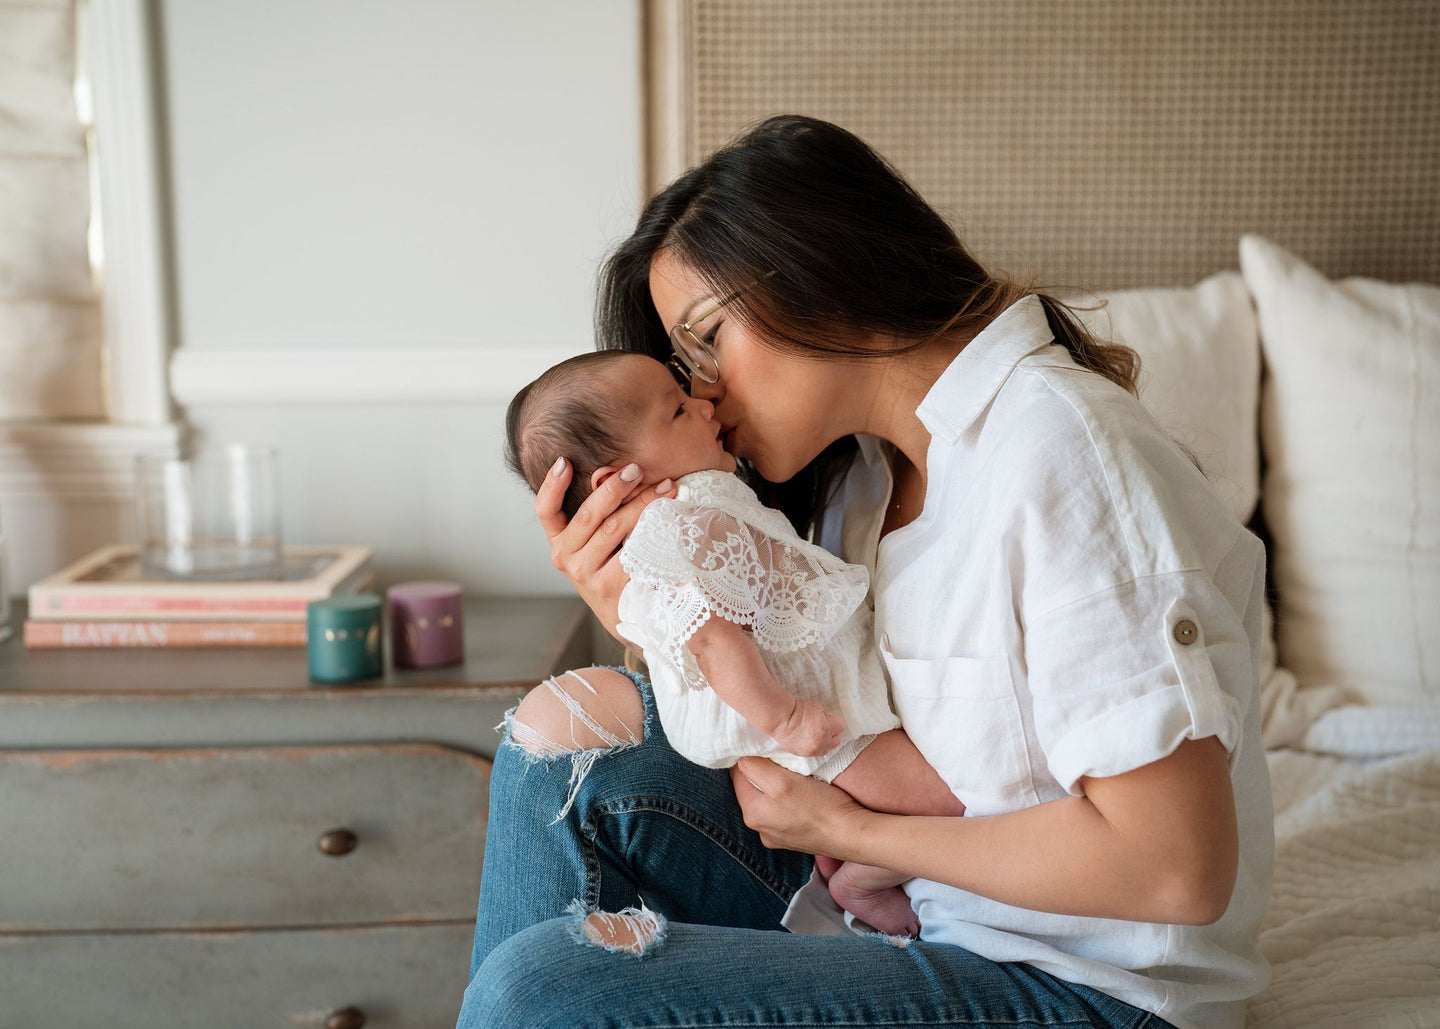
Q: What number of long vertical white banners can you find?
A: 0